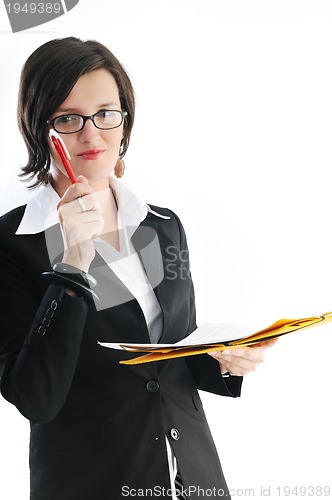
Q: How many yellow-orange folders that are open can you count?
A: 1